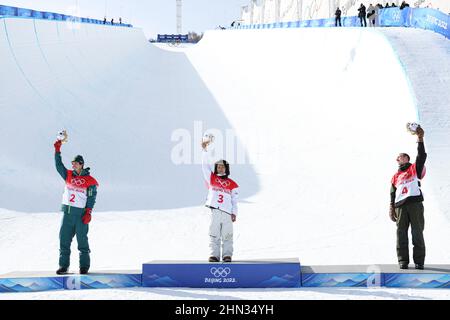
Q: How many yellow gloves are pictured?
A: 0